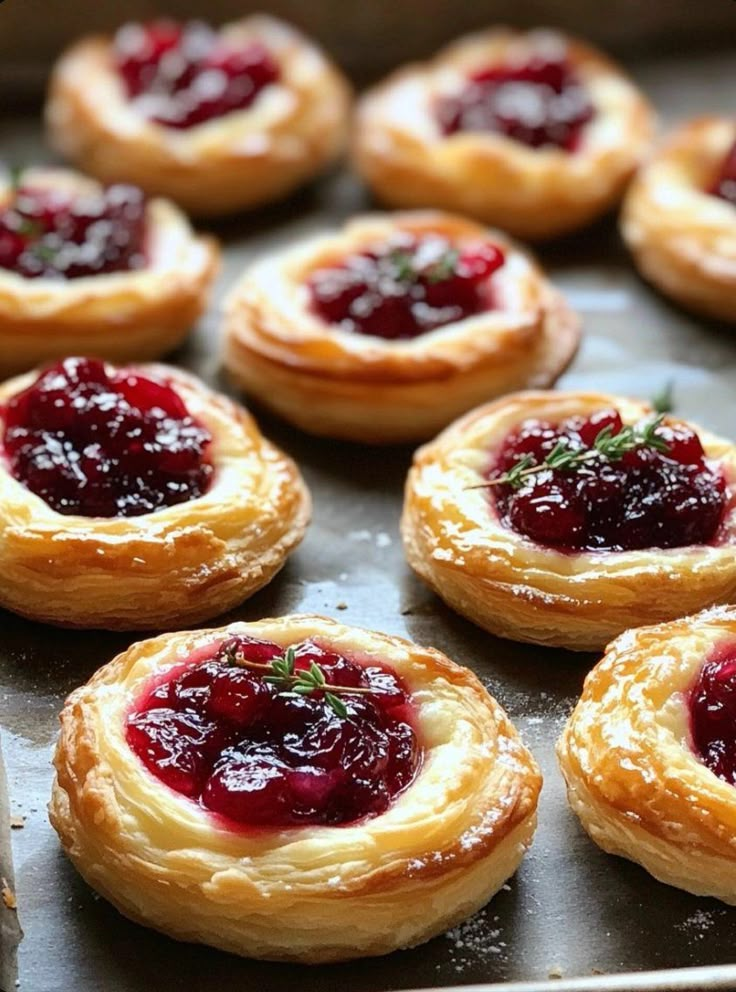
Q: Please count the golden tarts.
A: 9